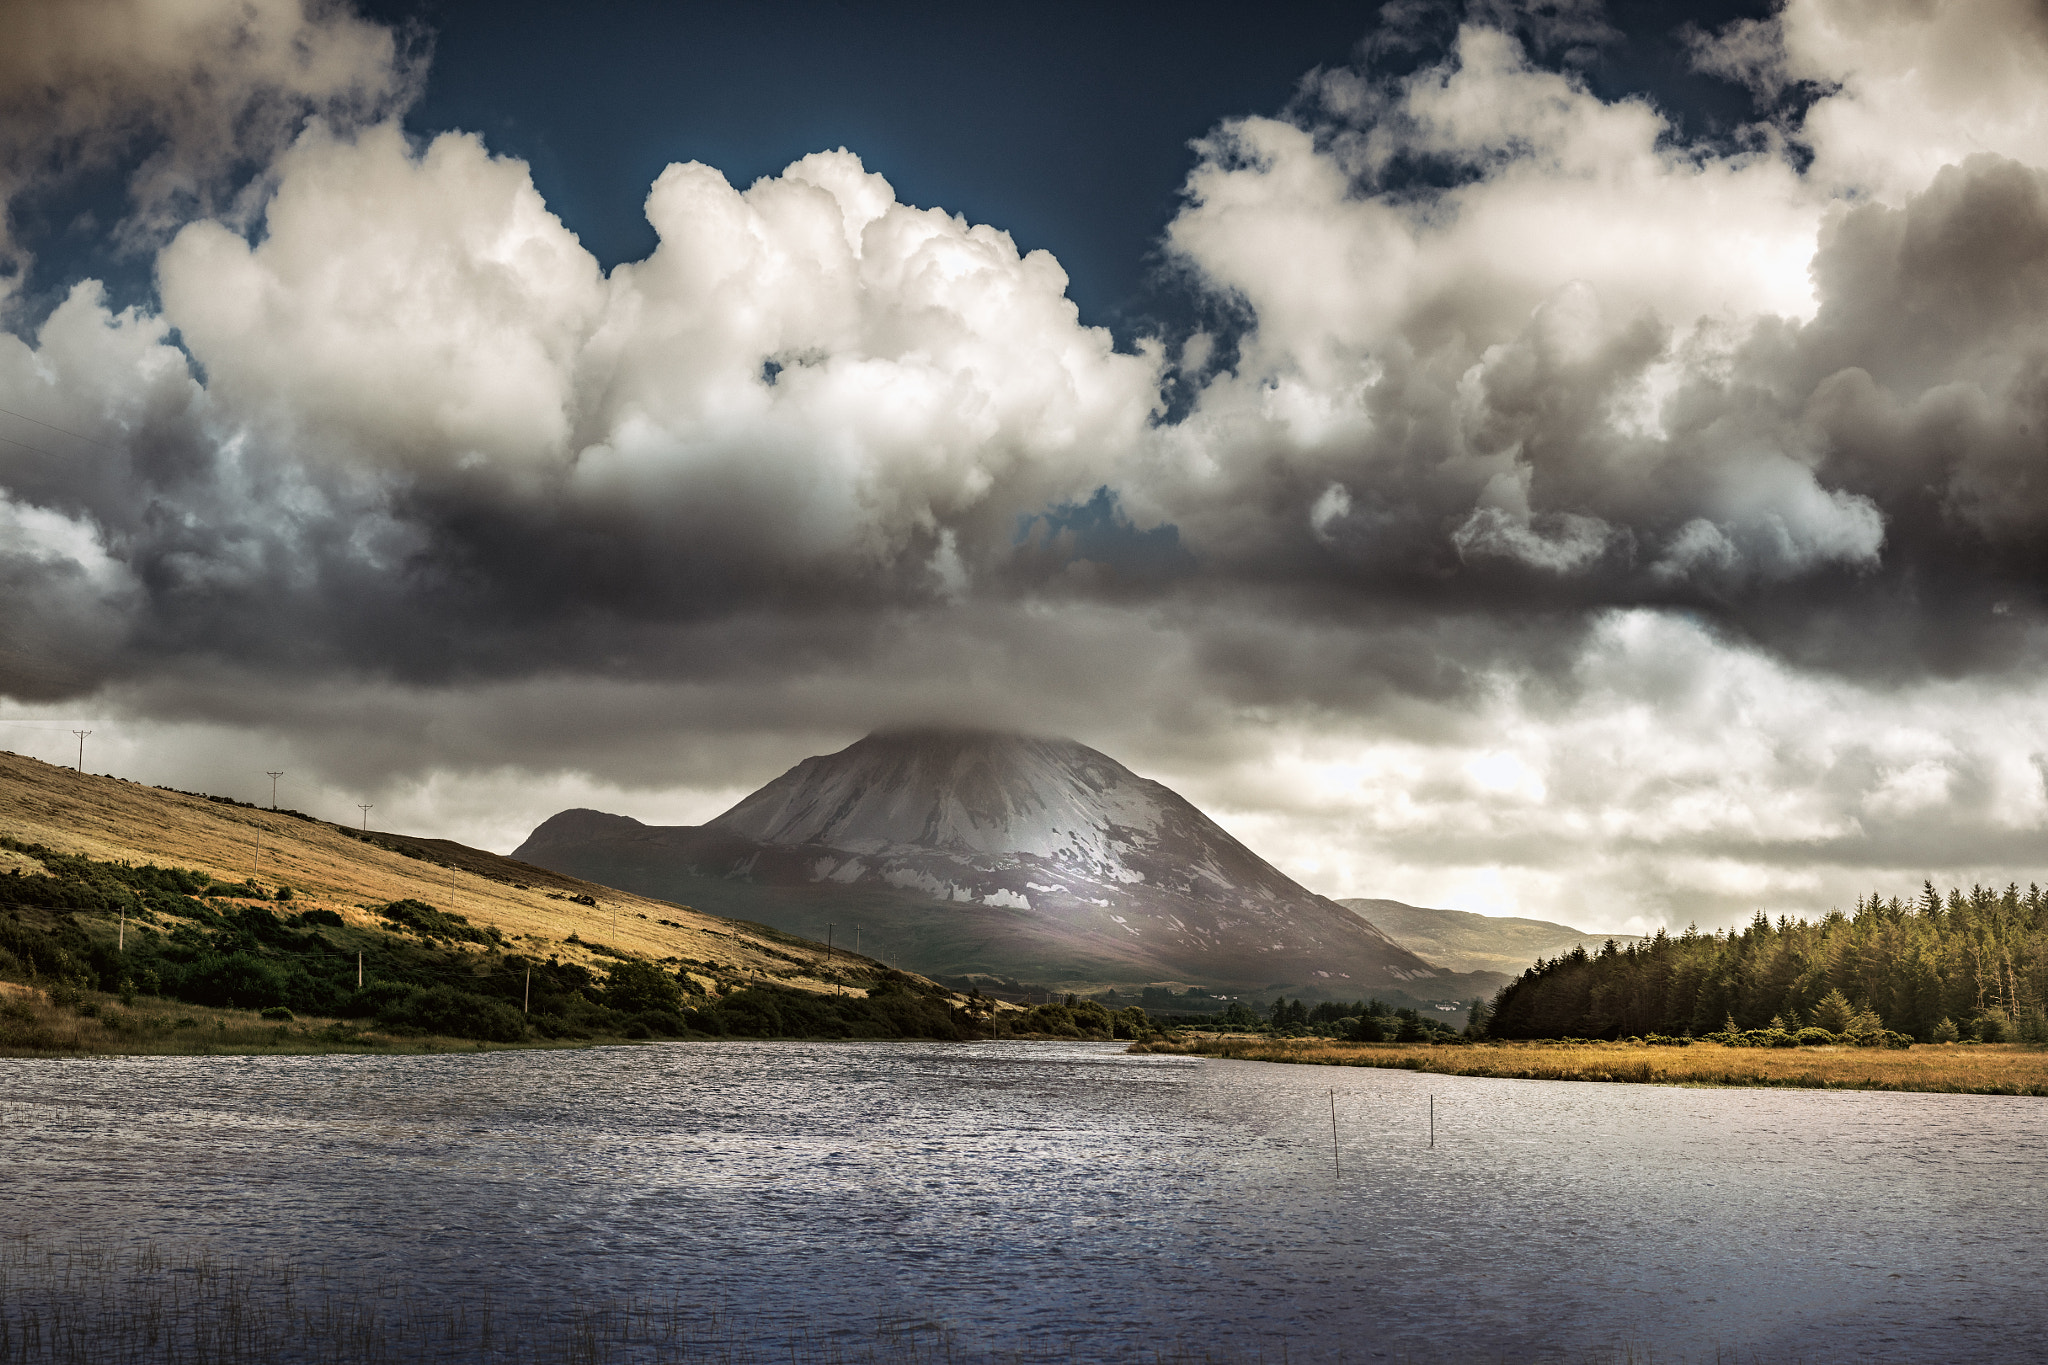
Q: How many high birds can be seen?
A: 0